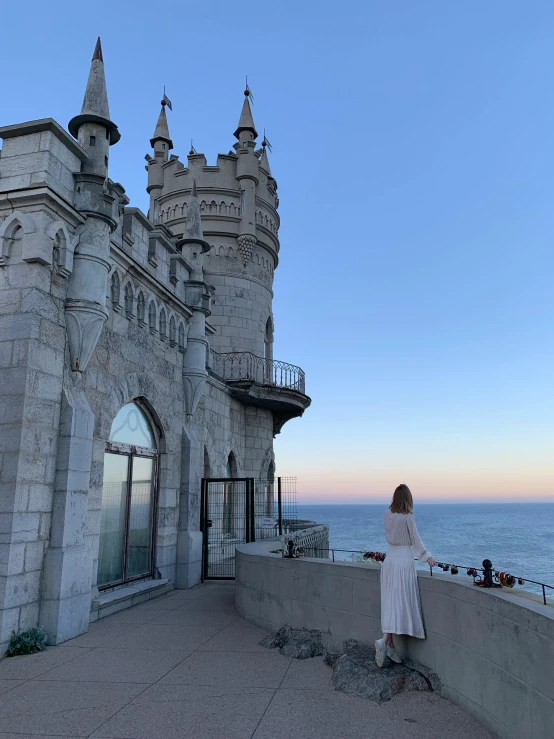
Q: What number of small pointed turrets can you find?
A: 5